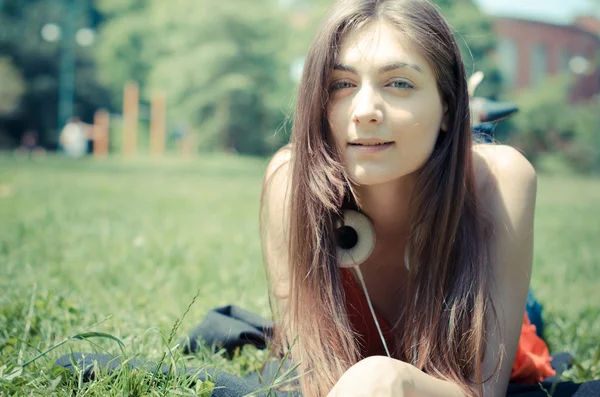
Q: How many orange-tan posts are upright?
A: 3